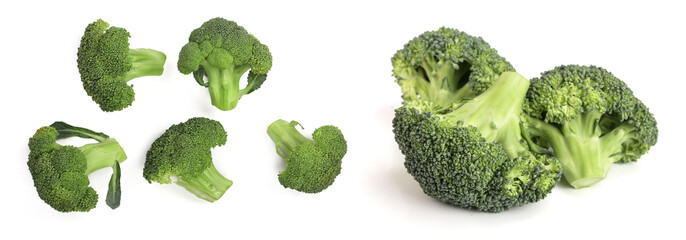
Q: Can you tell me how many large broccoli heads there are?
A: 3